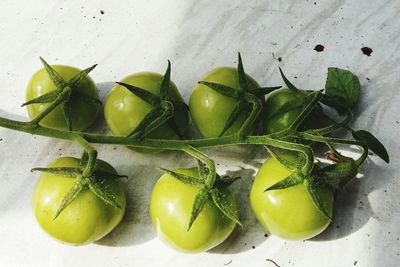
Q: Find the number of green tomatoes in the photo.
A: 7